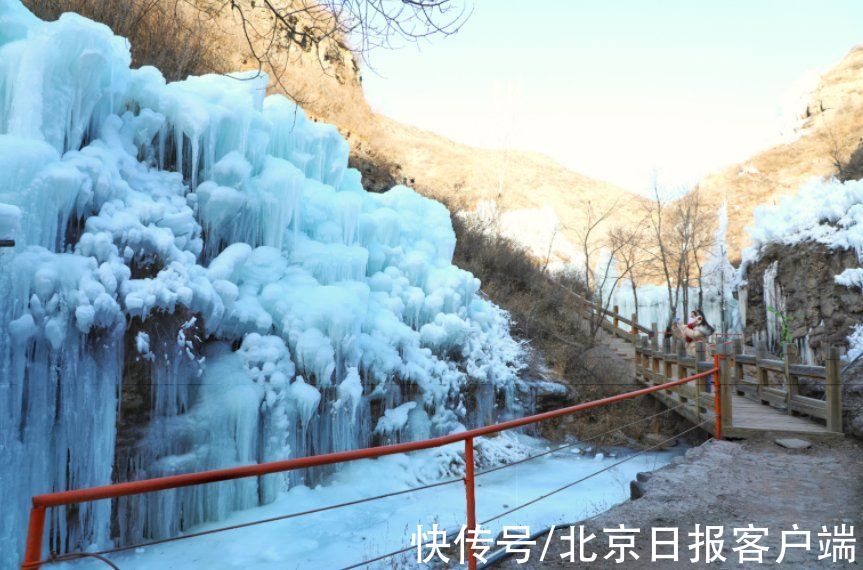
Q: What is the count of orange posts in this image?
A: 3